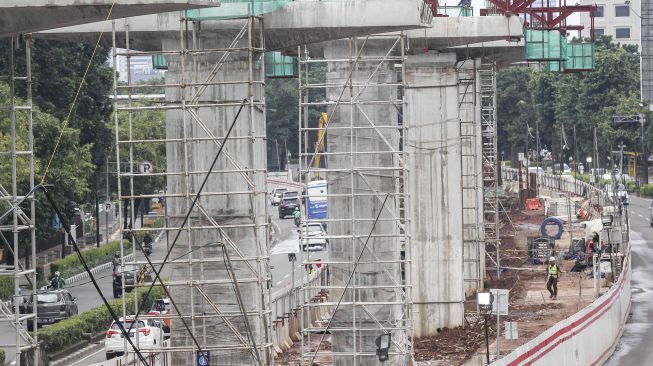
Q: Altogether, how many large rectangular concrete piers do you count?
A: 4